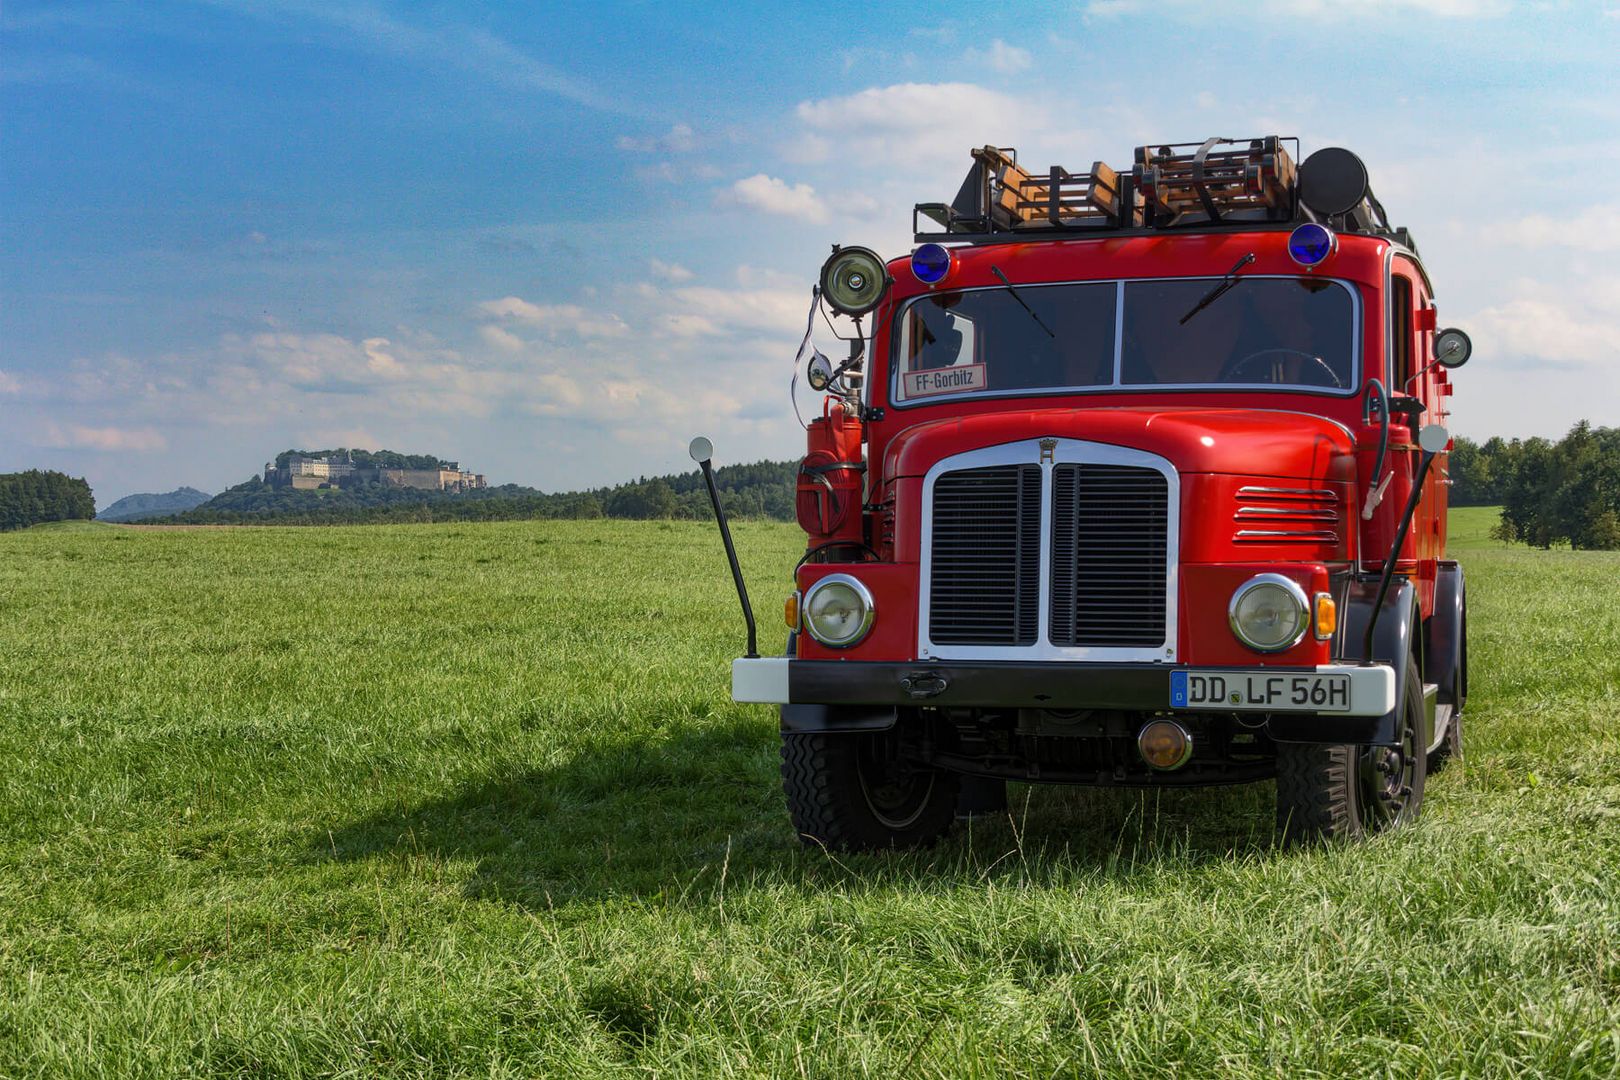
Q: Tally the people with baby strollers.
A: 0